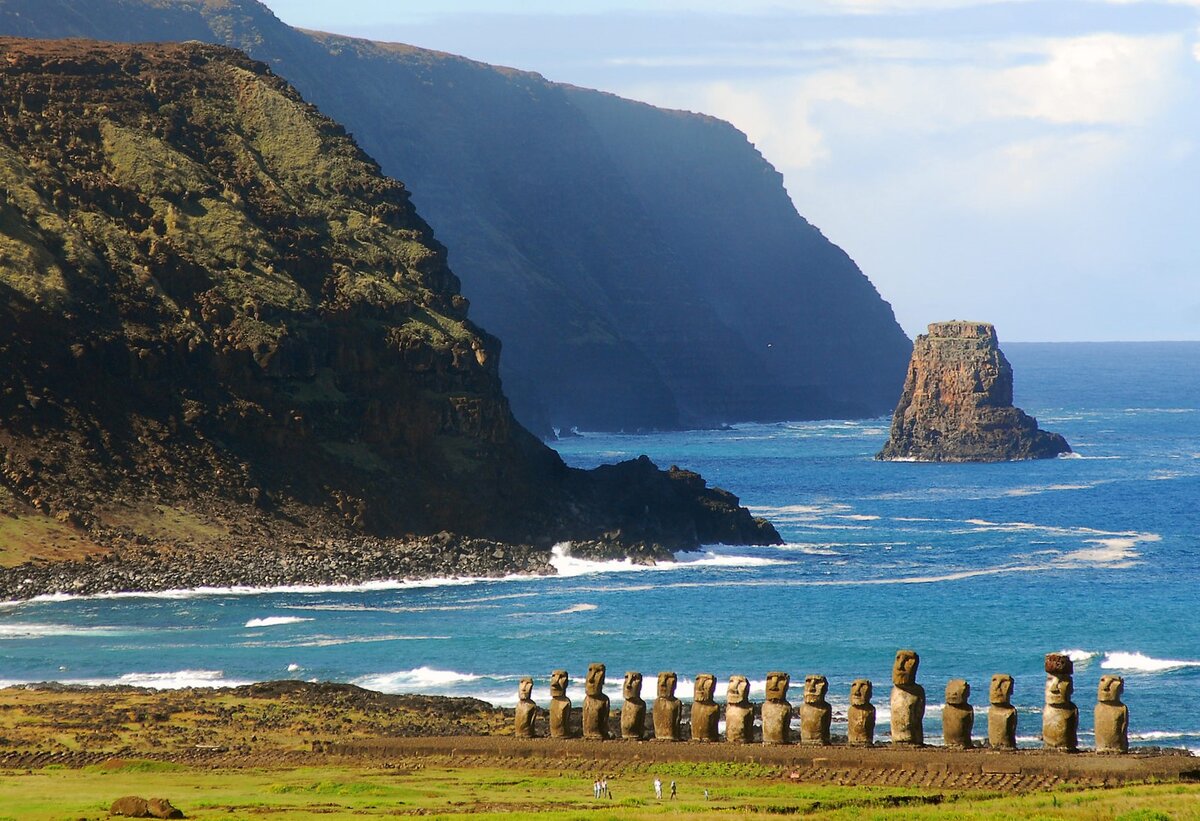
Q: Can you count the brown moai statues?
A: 15